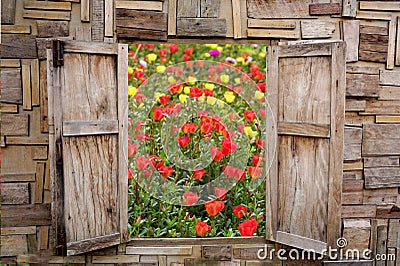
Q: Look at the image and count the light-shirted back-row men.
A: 0